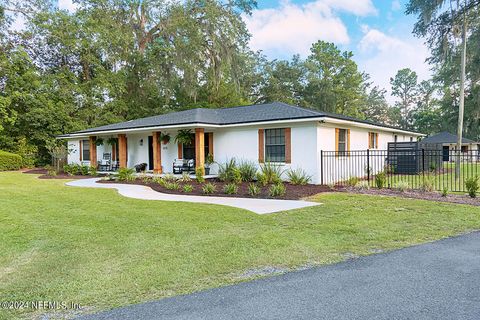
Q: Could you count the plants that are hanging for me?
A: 4